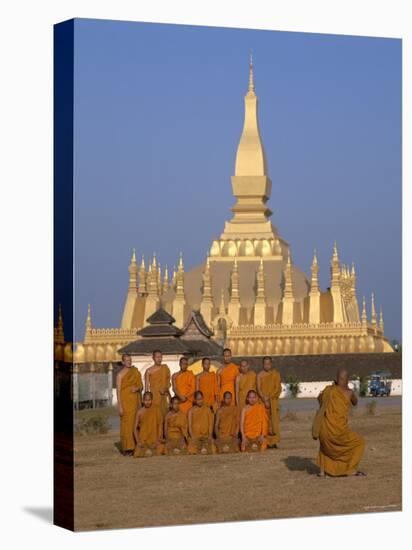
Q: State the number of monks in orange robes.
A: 13